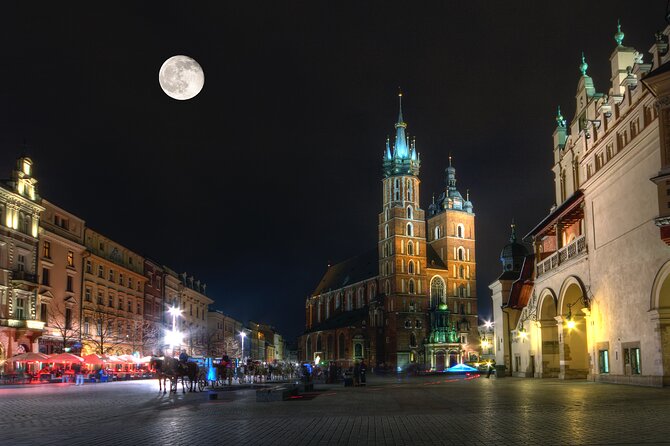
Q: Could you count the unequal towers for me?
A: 2